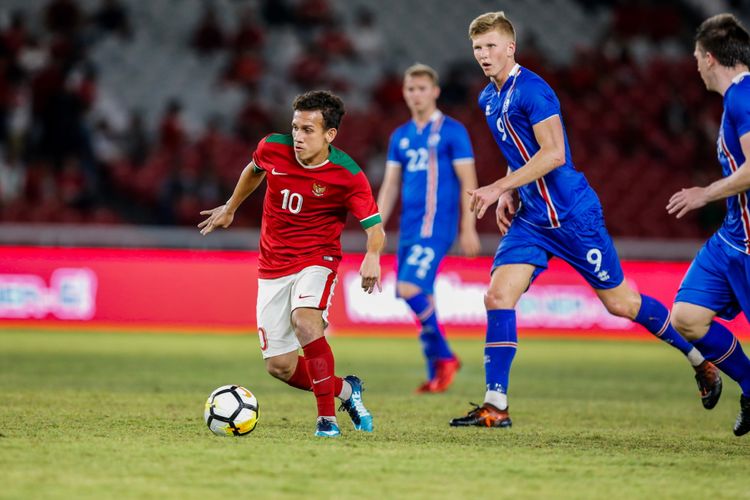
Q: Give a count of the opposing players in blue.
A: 3